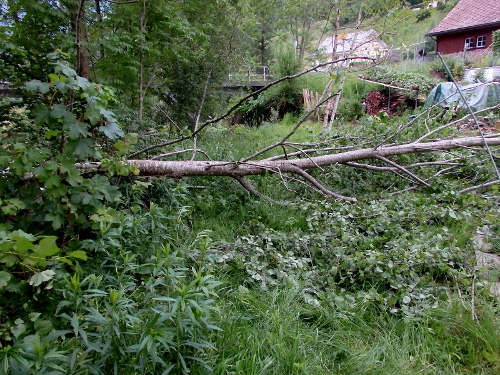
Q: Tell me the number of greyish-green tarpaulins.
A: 1